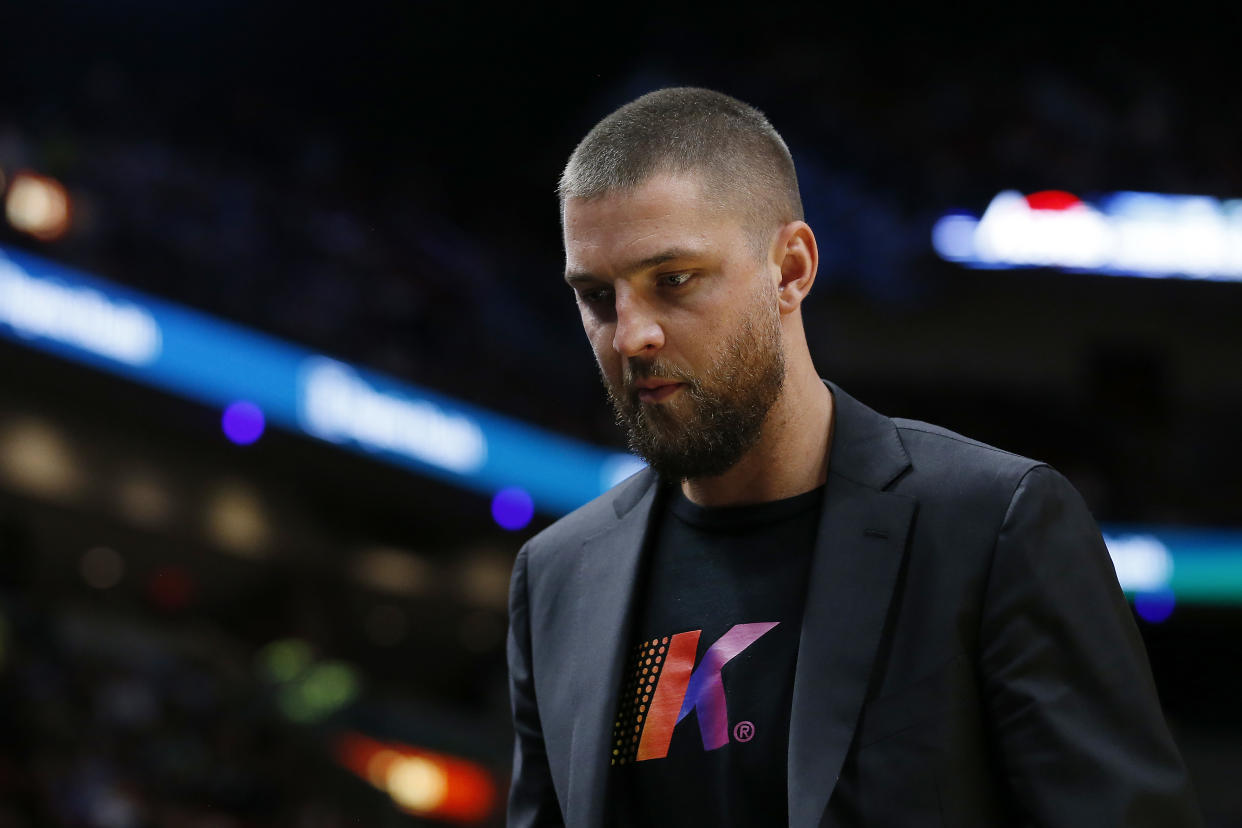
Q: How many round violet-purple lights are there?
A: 3